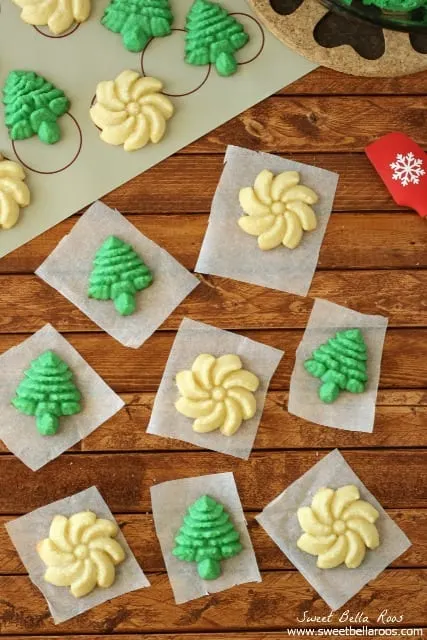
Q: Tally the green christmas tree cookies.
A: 7